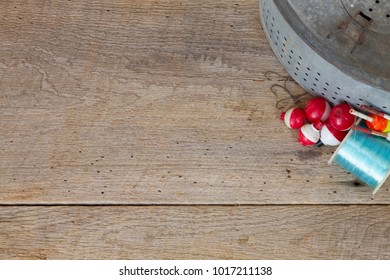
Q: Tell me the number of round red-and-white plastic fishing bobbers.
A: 5